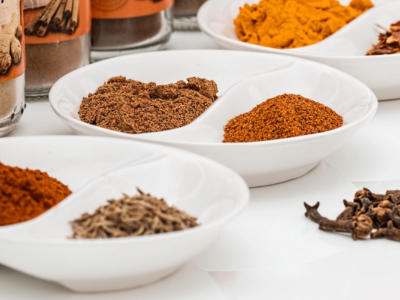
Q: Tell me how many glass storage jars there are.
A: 4